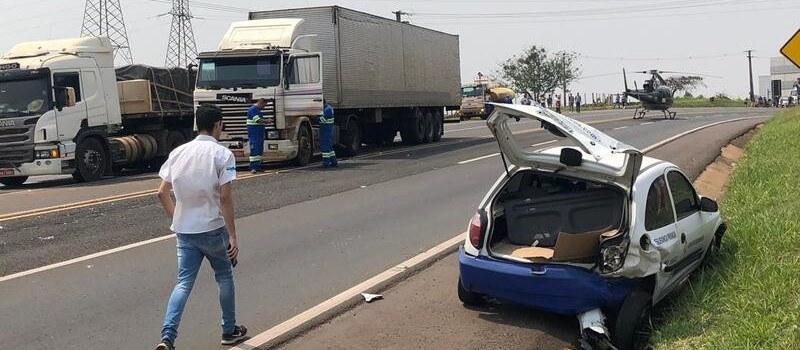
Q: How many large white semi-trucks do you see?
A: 2